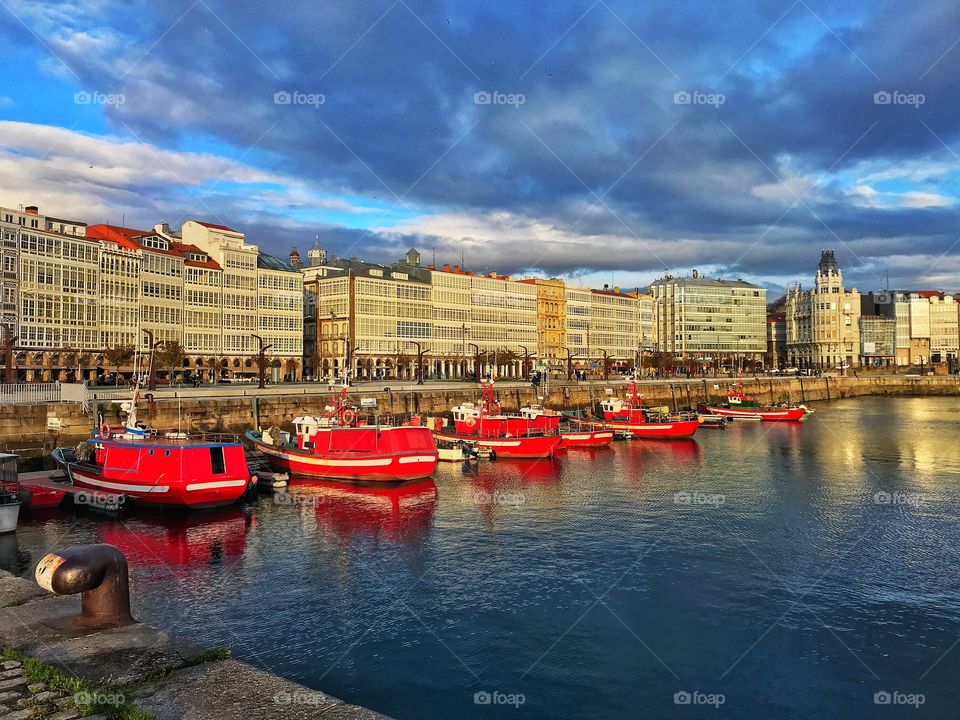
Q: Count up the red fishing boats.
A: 6